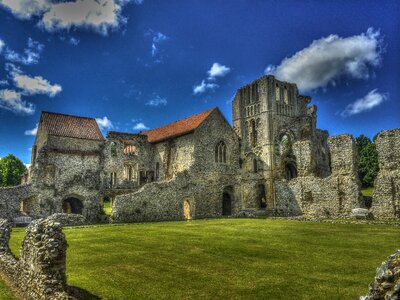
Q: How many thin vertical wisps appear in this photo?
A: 1